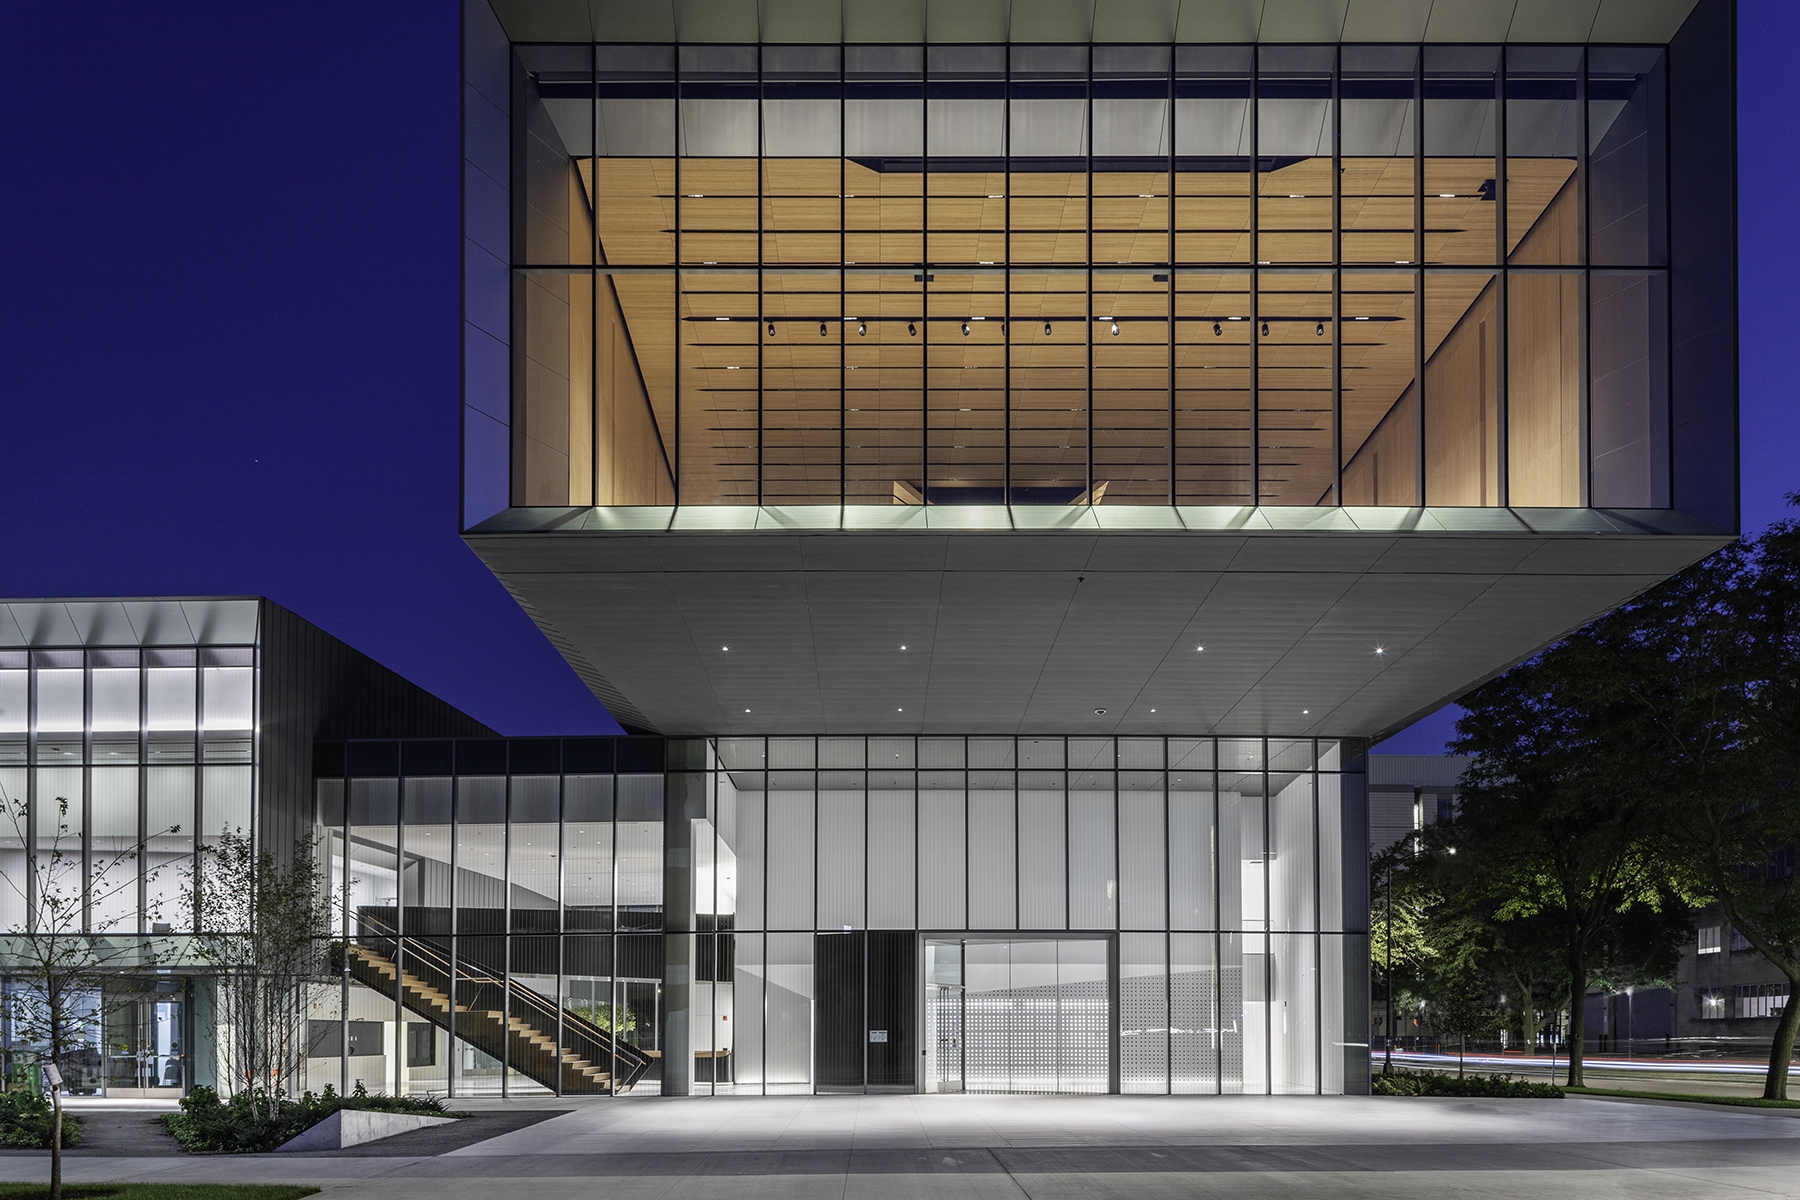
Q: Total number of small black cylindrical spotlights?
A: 11